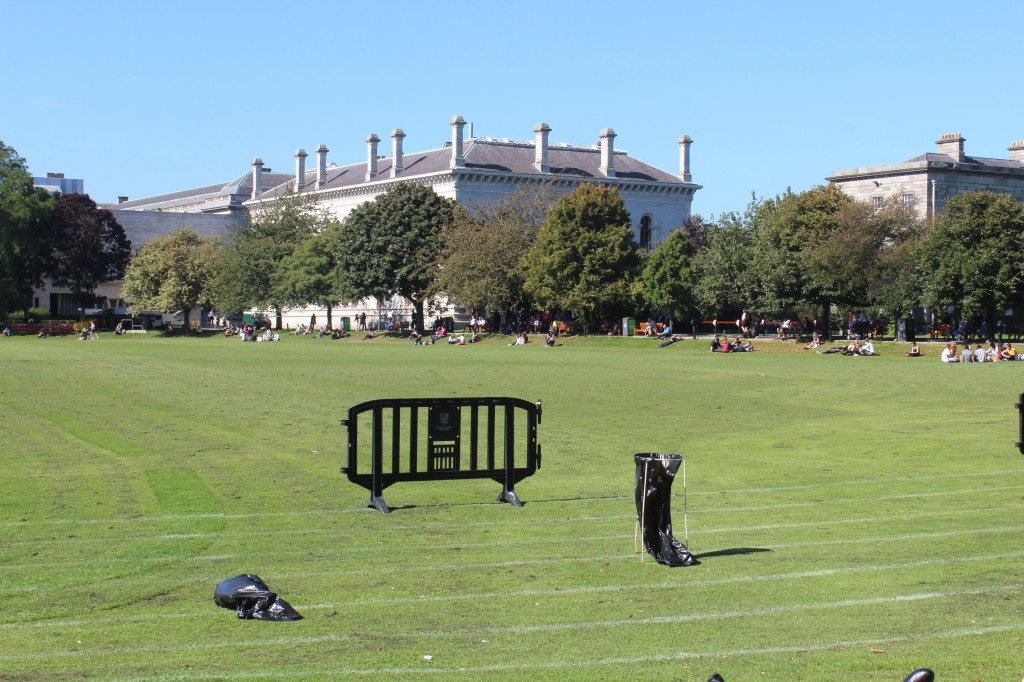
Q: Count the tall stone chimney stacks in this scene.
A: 9